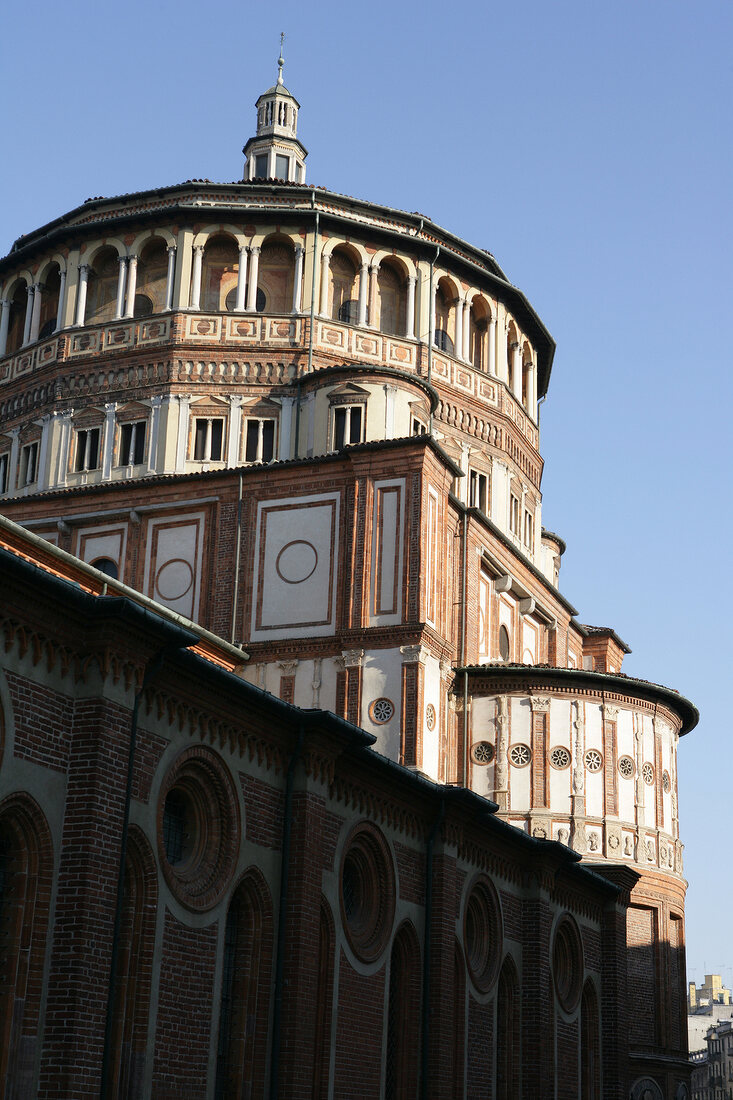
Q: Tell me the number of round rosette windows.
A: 9